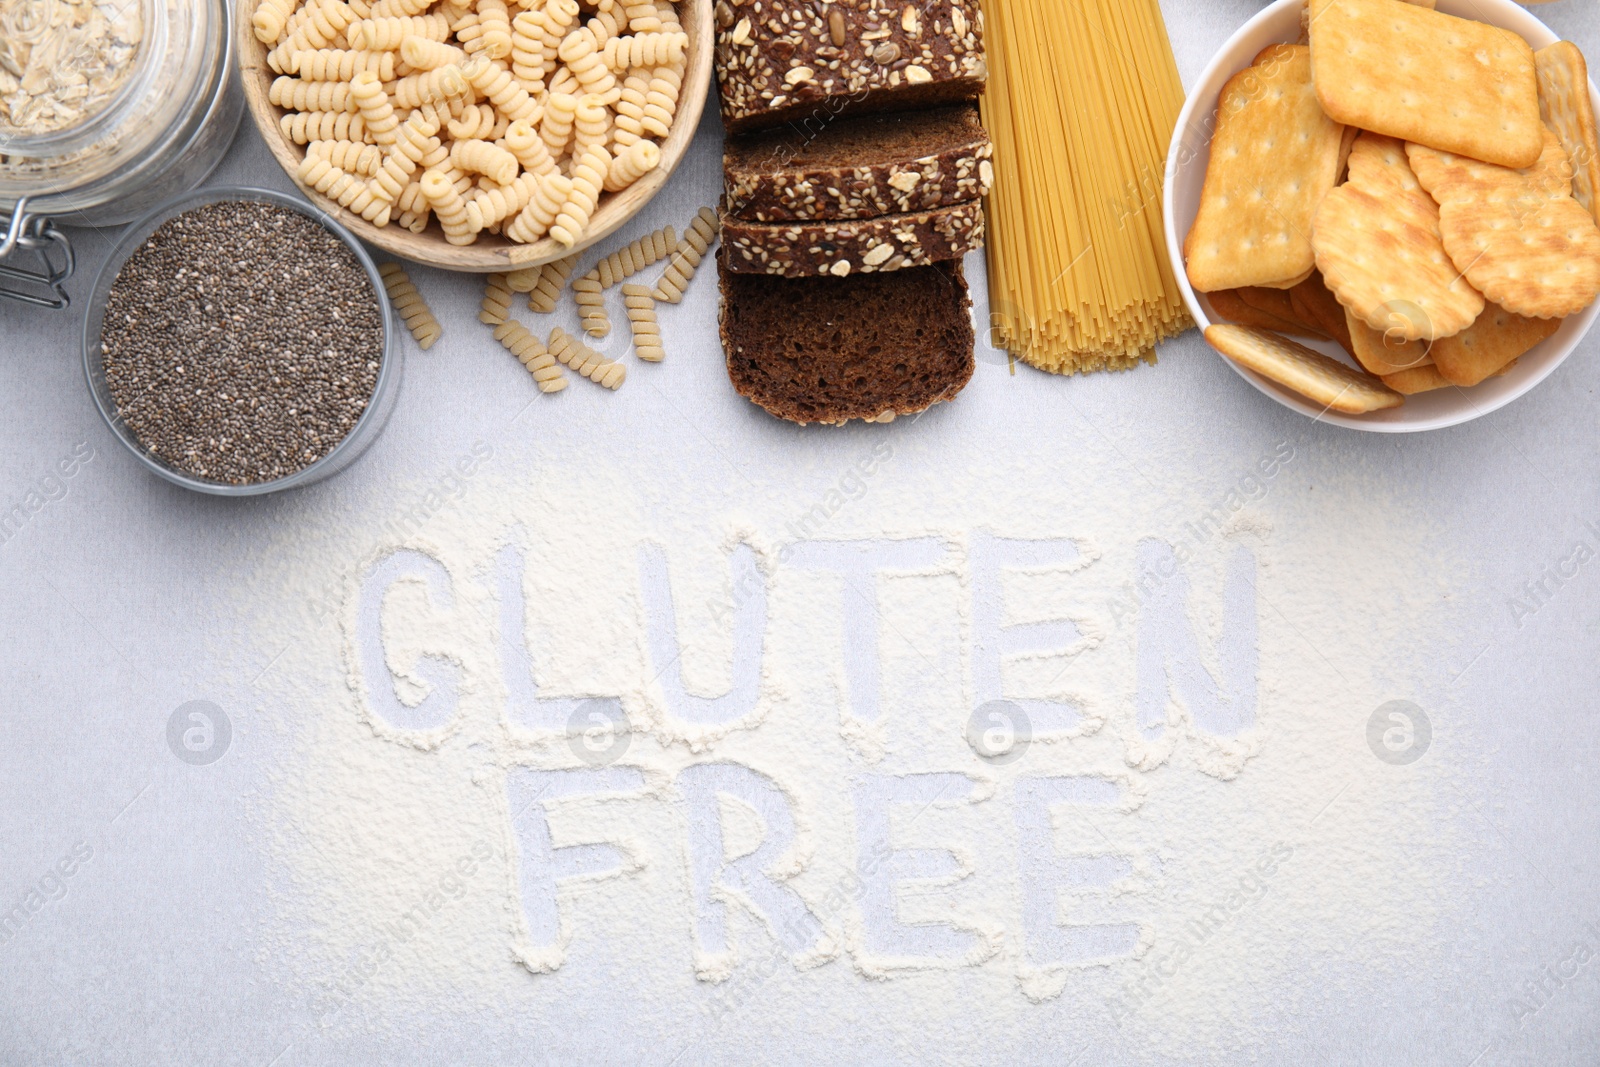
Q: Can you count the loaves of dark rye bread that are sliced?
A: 1